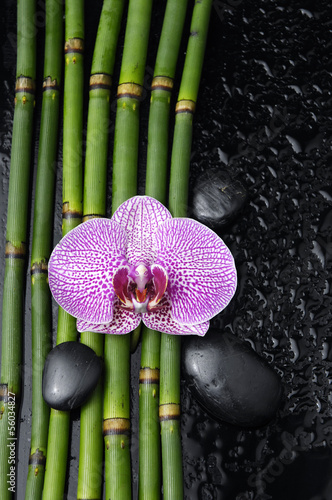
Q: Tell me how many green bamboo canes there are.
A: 7